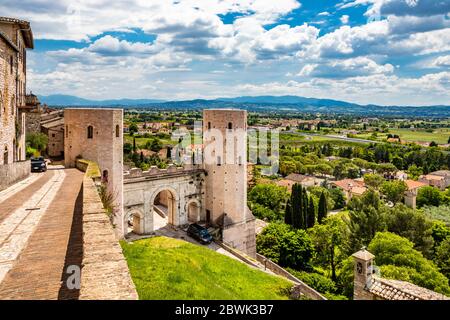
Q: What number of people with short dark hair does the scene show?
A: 0